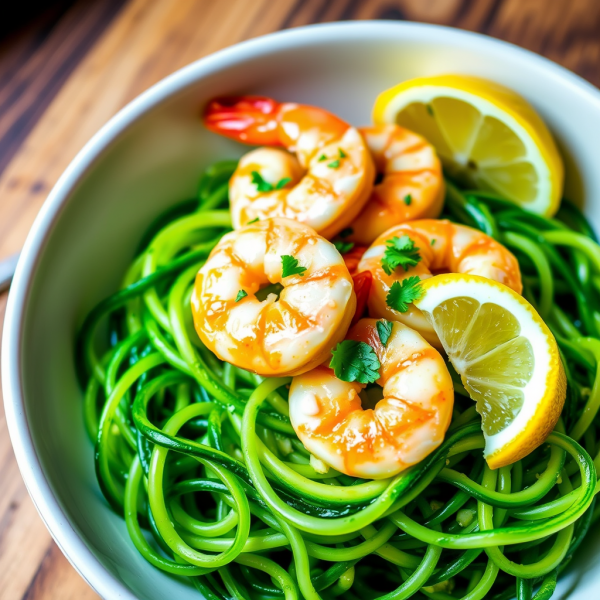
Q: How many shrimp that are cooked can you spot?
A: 5